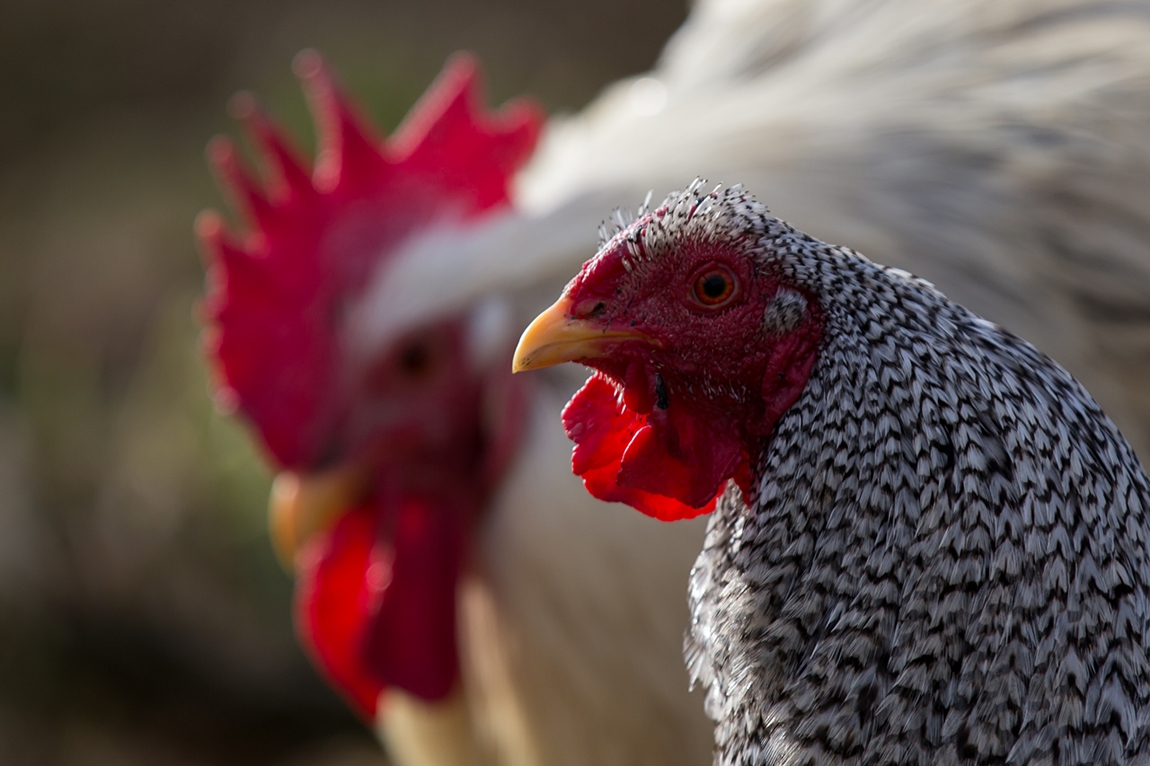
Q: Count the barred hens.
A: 1